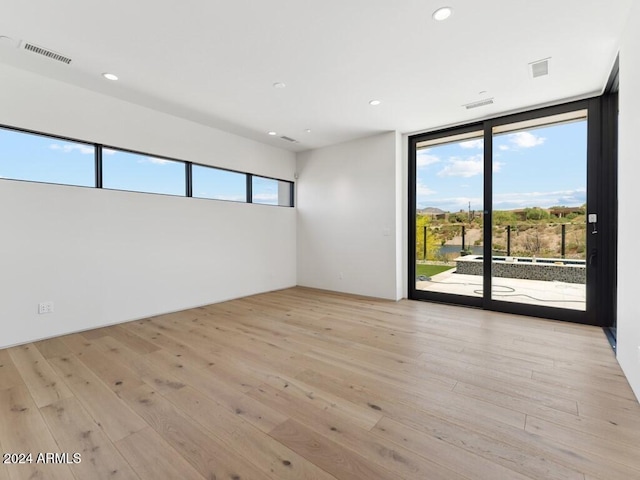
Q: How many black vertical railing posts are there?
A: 4